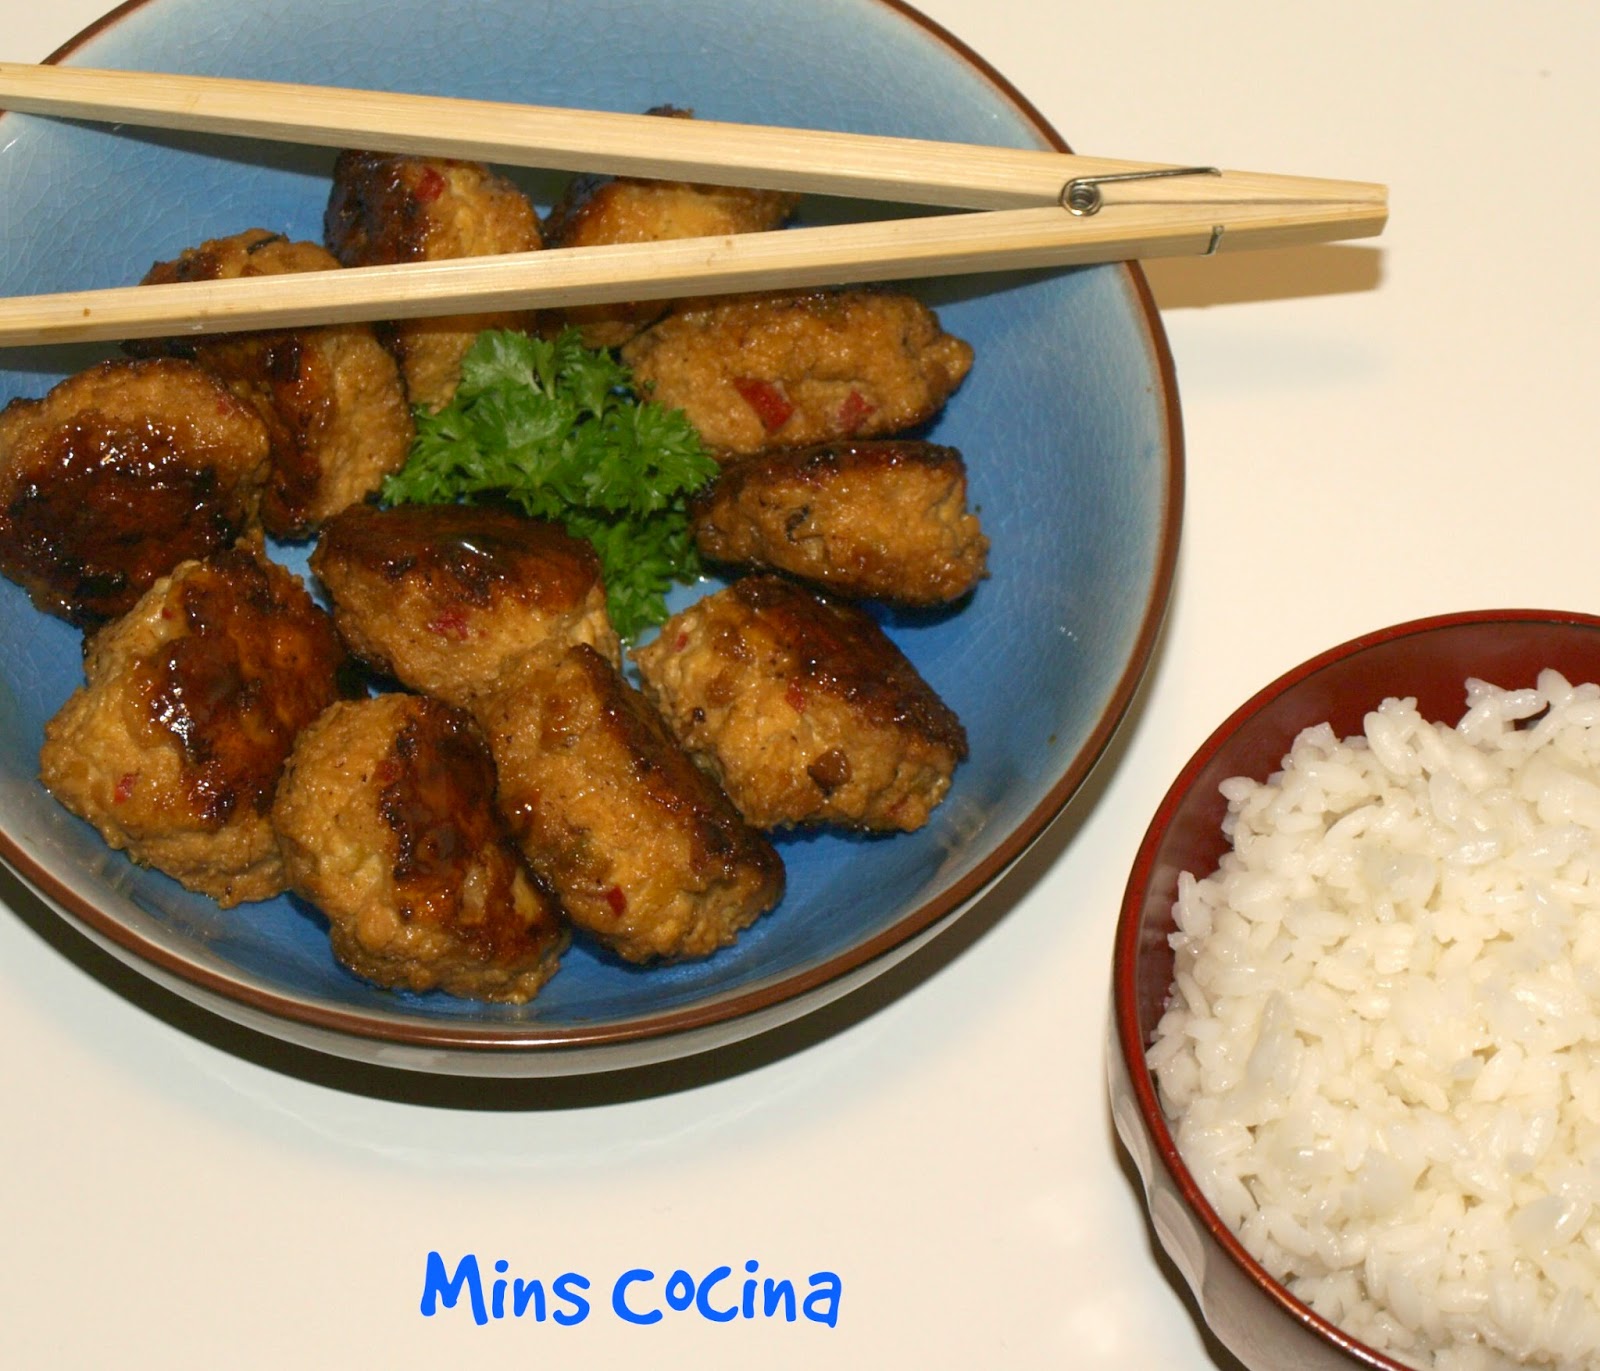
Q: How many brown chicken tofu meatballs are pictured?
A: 11